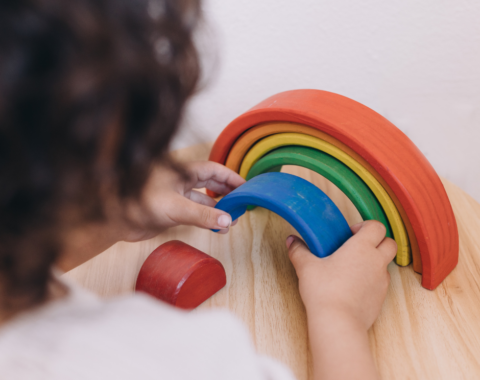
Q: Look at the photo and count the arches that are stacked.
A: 4